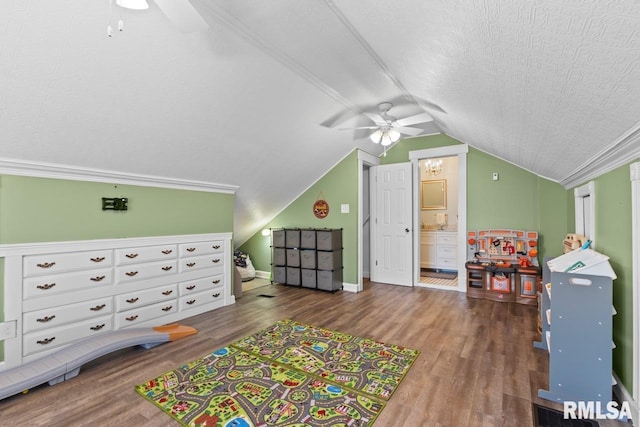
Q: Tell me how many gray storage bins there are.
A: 12